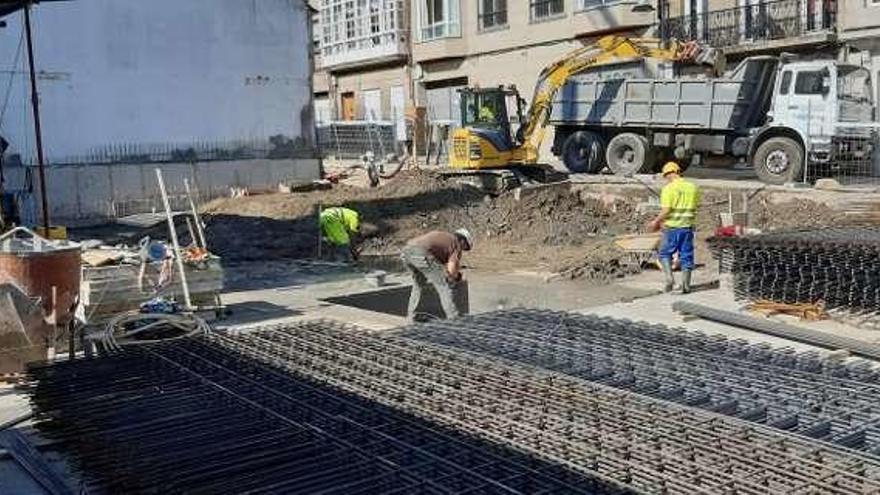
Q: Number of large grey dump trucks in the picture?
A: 1